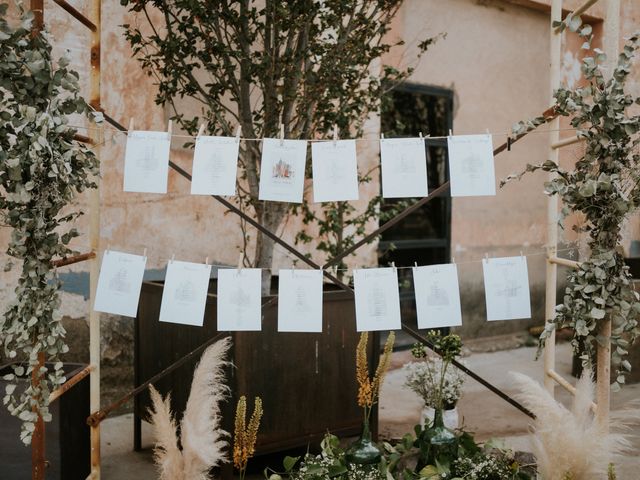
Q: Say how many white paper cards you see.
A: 13